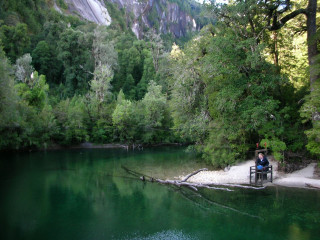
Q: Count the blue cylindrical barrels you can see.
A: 0